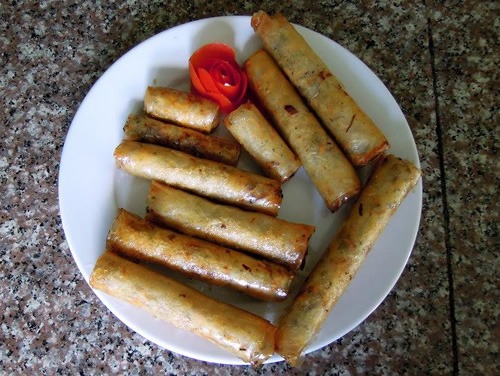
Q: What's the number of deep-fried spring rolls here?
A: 10